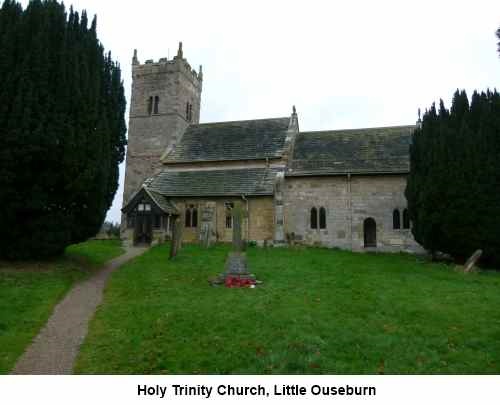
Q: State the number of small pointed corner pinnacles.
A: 3